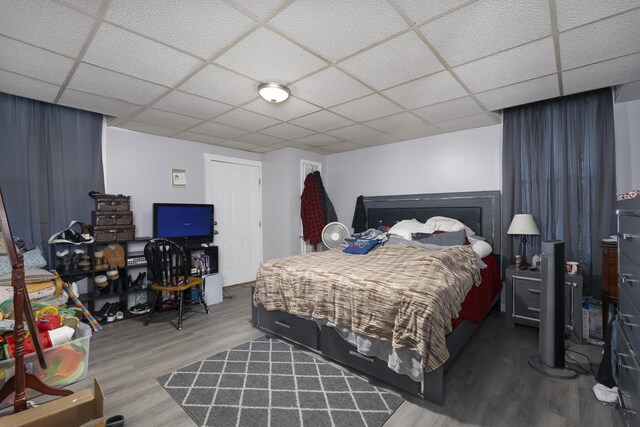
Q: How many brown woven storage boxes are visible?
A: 3